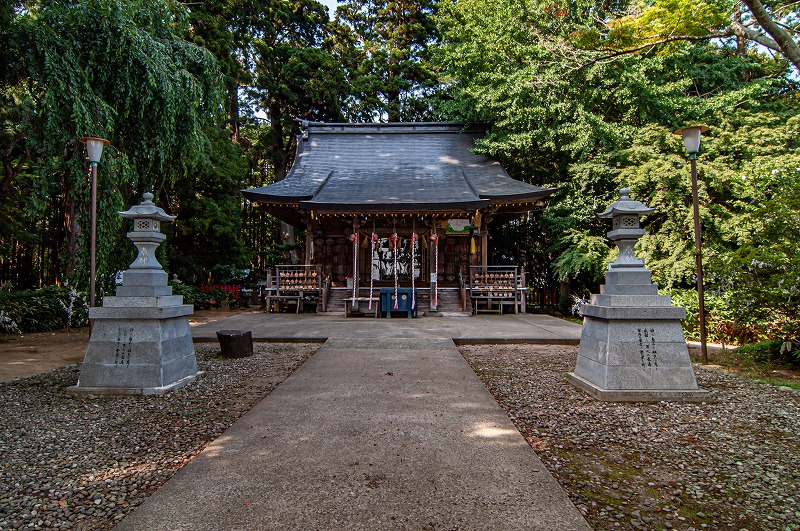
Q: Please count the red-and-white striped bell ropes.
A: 5